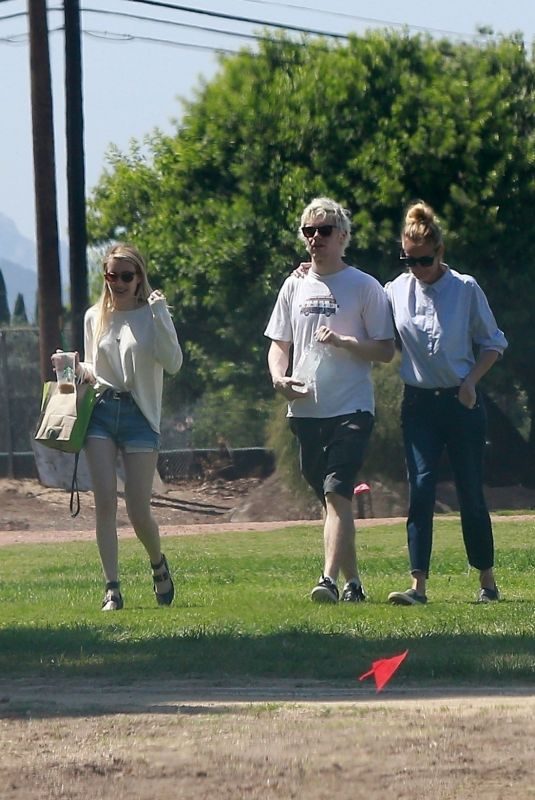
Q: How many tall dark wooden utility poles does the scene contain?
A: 2